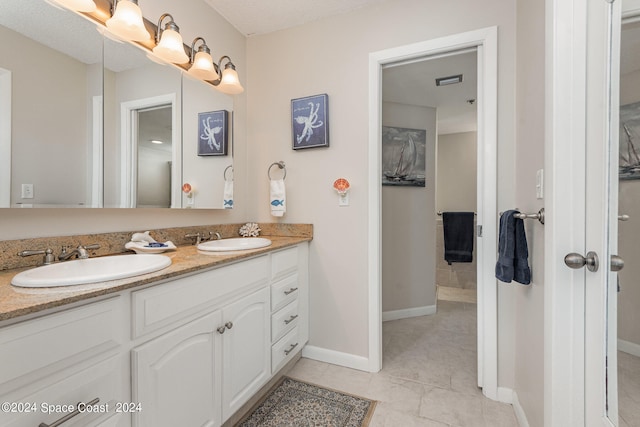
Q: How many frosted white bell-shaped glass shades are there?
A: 5